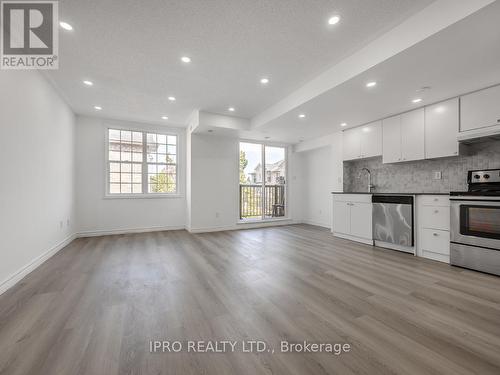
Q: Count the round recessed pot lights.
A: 13